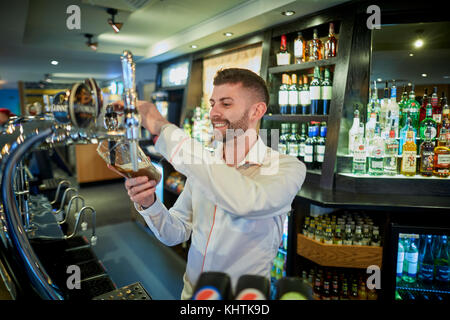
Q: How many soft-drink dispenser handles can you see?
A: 3